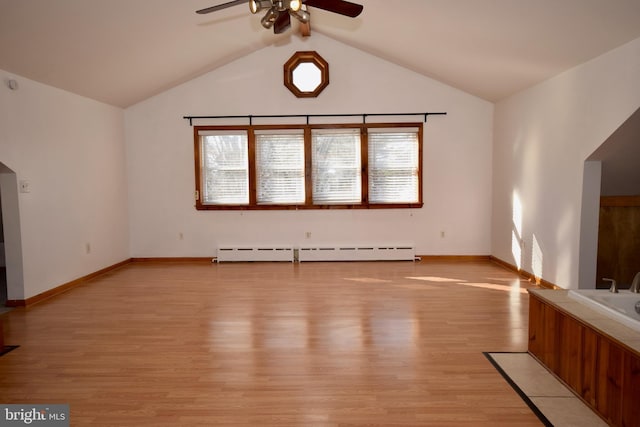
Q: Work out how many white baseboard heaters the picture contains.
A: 2